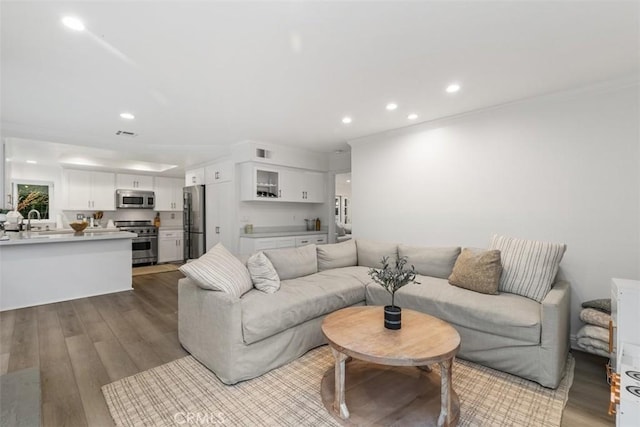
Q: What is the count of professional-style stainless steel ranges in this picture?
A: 1